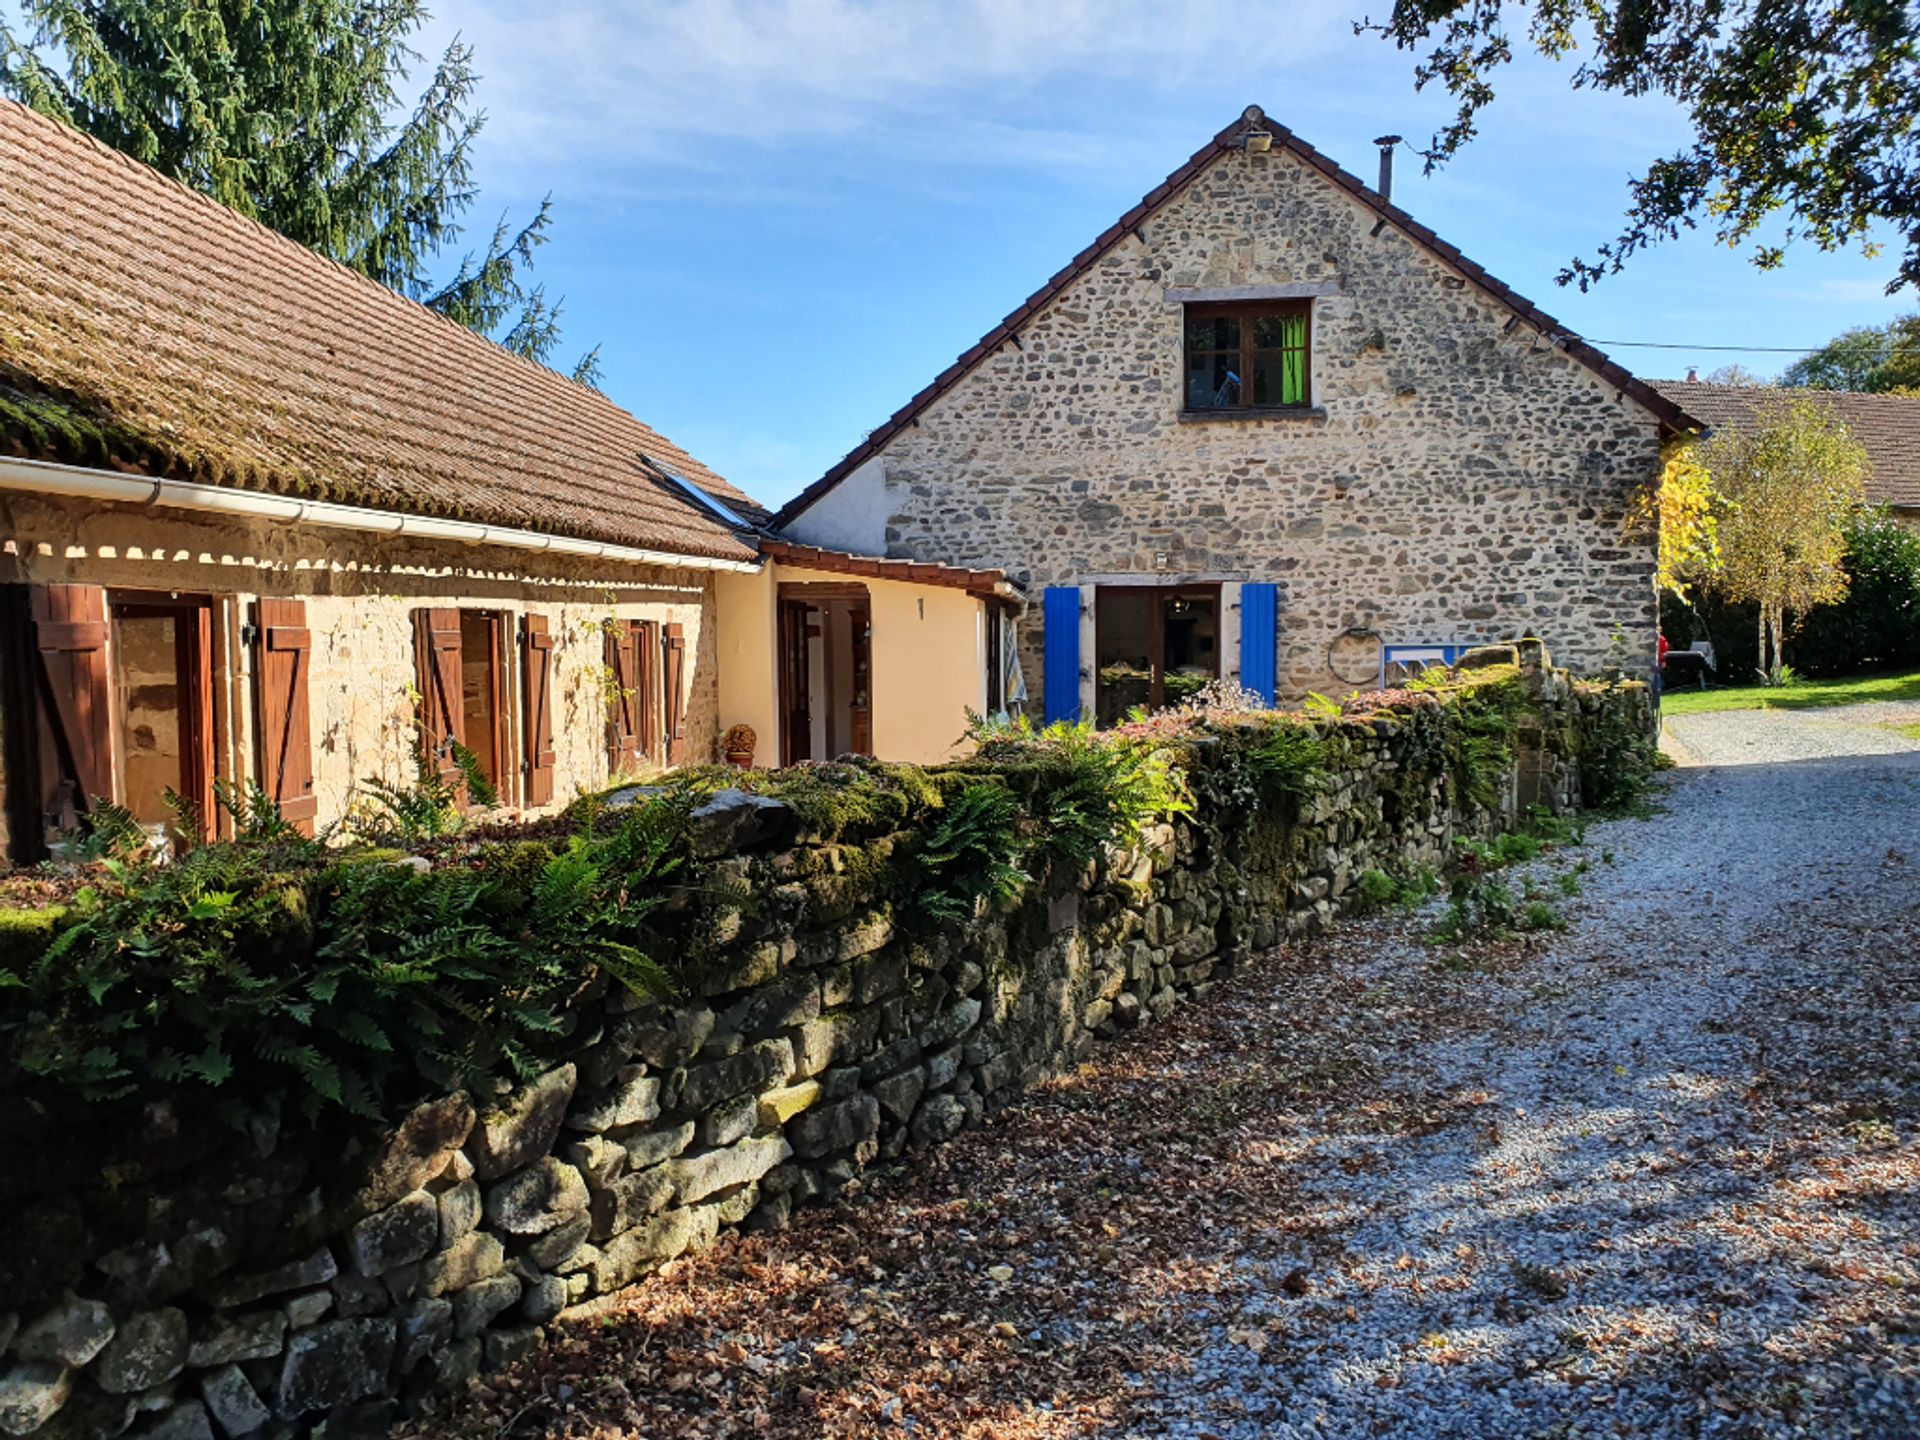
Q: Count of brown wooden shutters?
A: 6